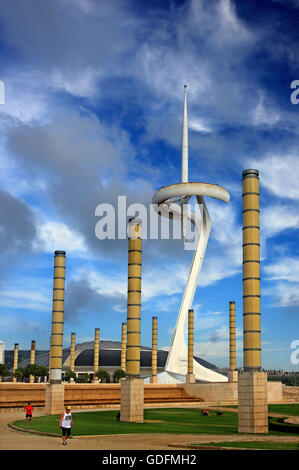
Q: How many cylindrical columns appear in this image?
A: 11